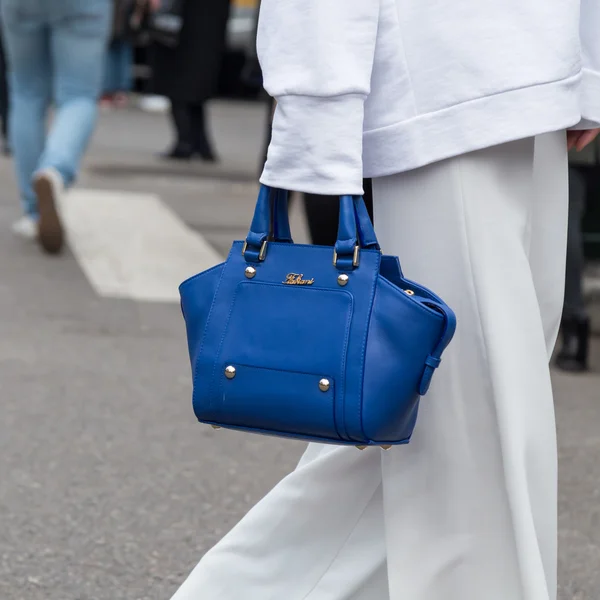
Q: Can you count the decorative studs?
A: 4